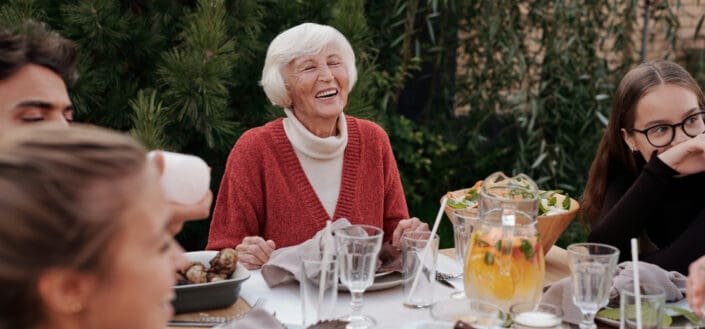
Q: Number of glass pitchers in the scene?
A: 1